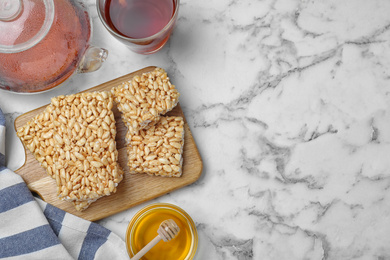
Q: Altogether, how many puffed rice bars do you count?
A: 4